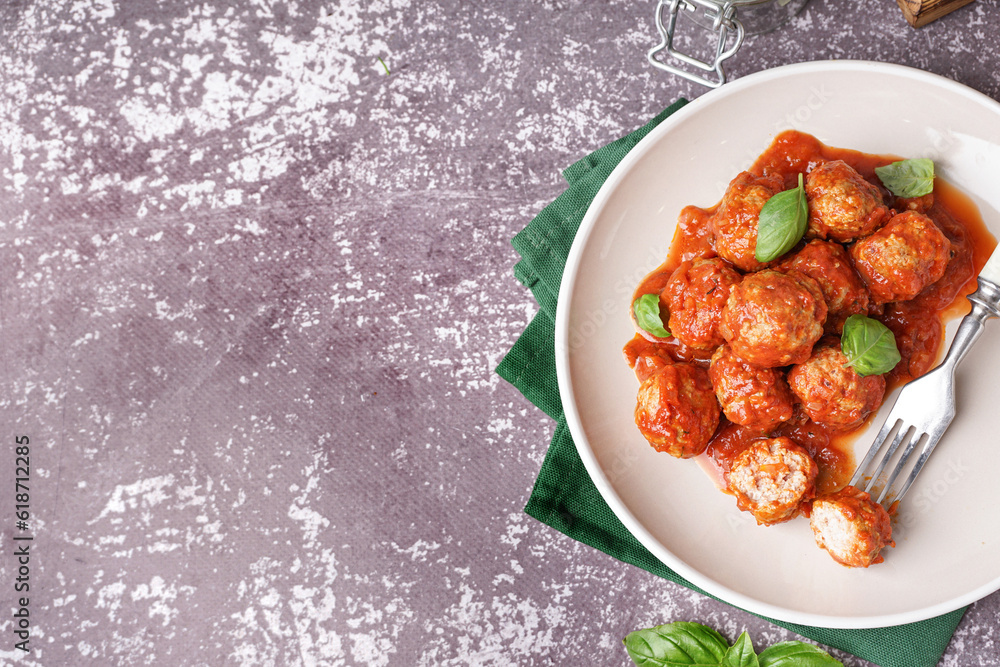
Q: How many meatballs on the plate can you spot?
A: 11